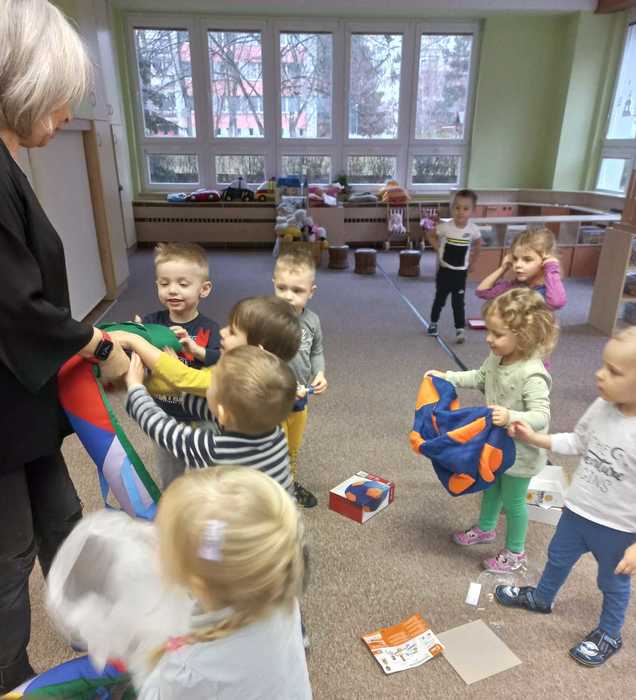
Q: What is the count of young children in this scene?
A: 9